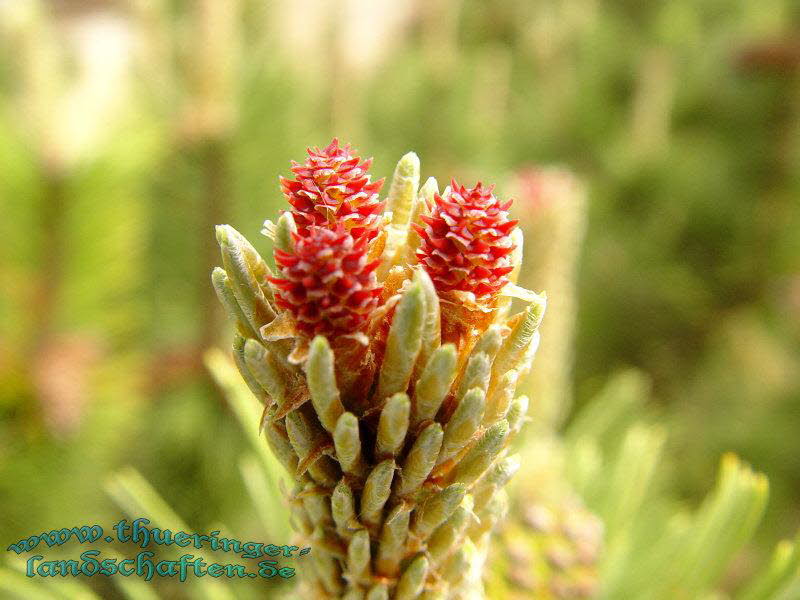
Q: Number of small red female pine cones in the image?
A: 3